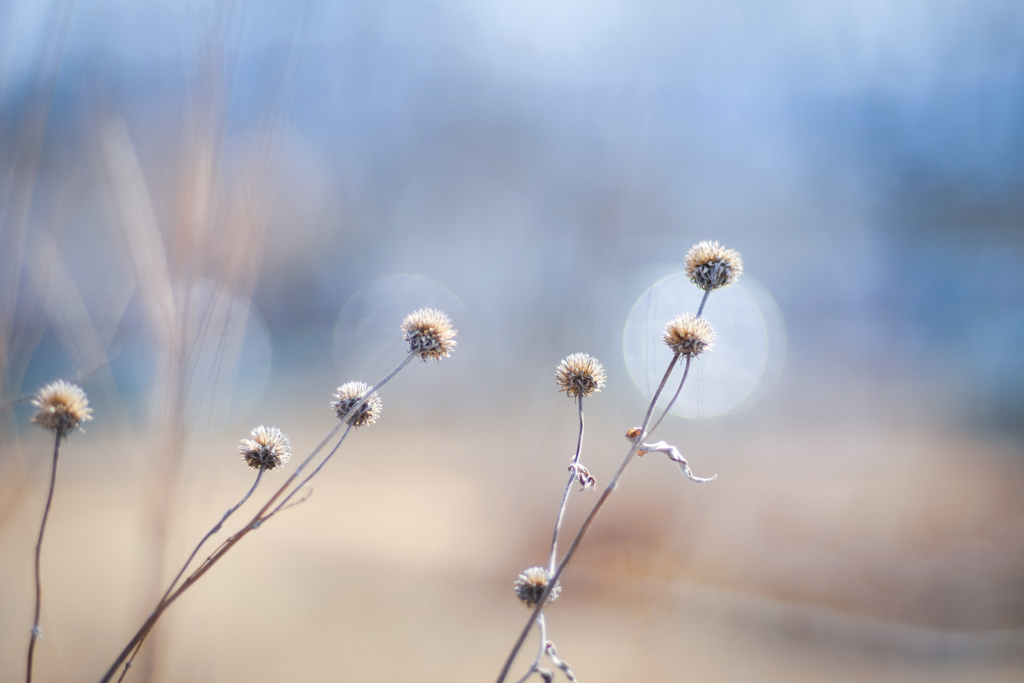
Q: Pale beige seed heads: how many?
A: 8